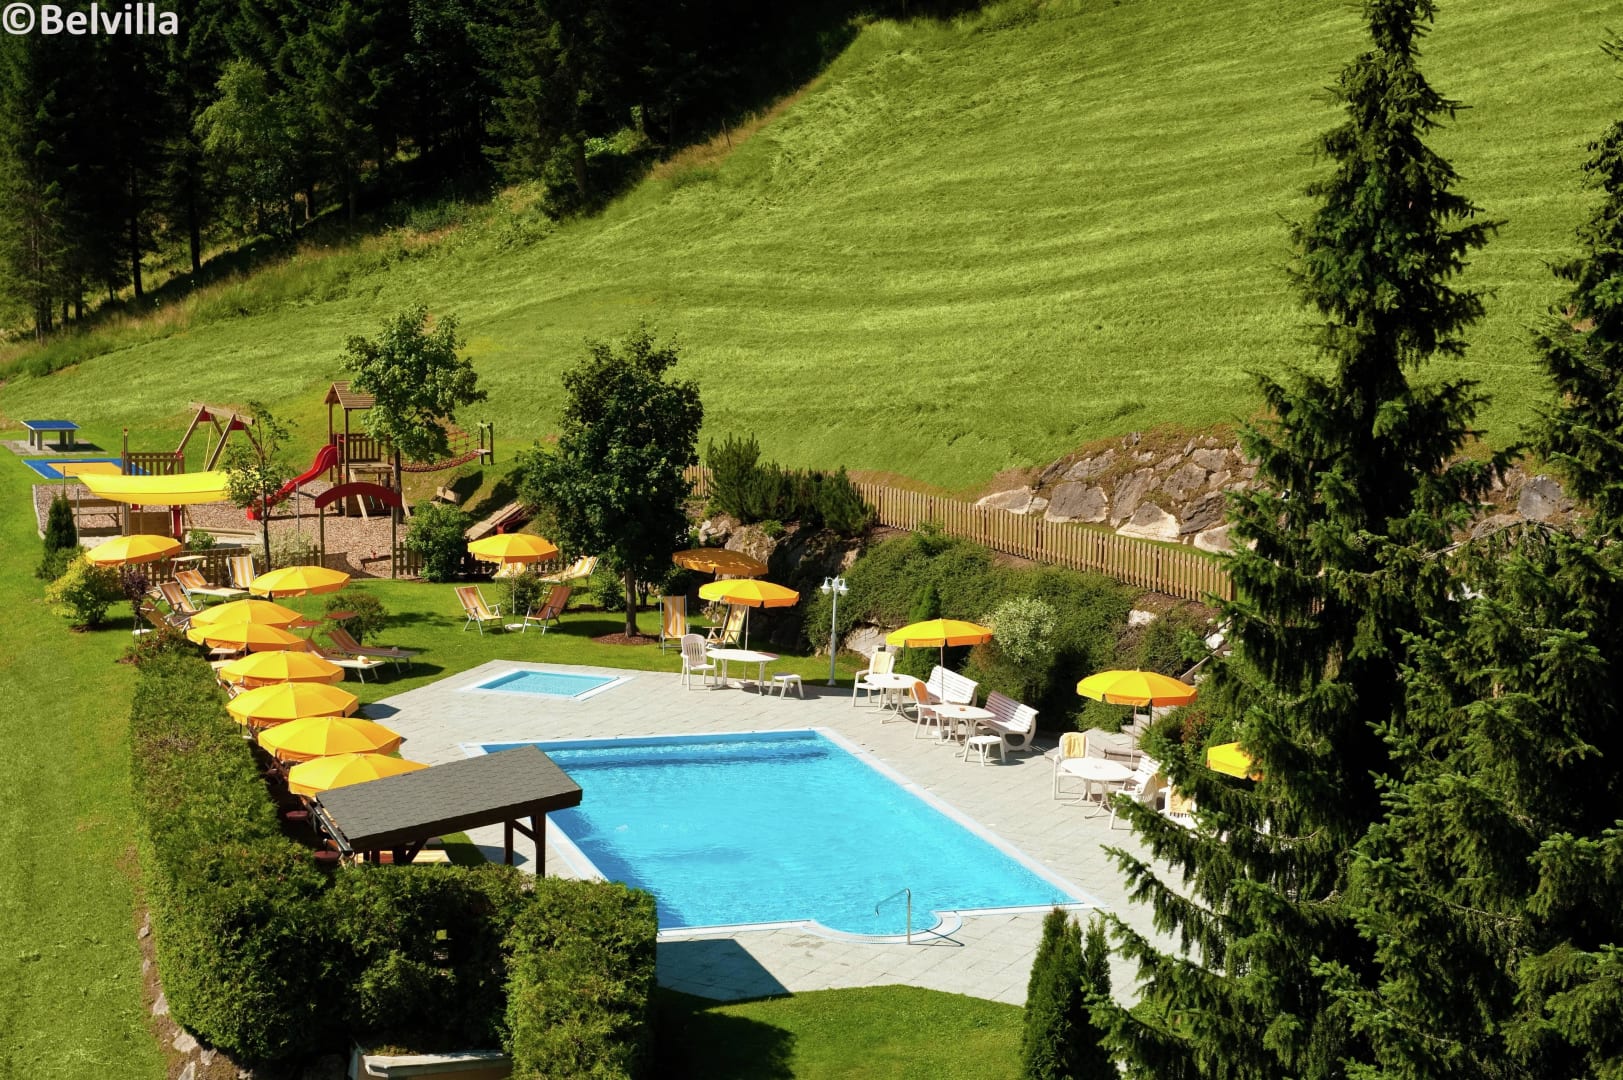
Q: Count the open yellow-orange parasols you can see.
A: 14